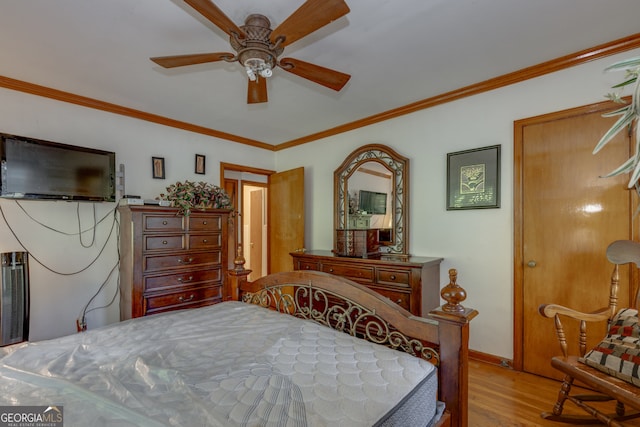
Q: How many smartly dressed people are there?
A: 0